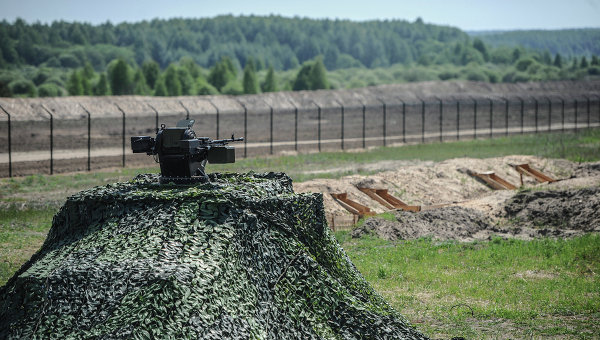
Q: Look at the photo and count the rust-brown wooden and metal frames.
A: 4